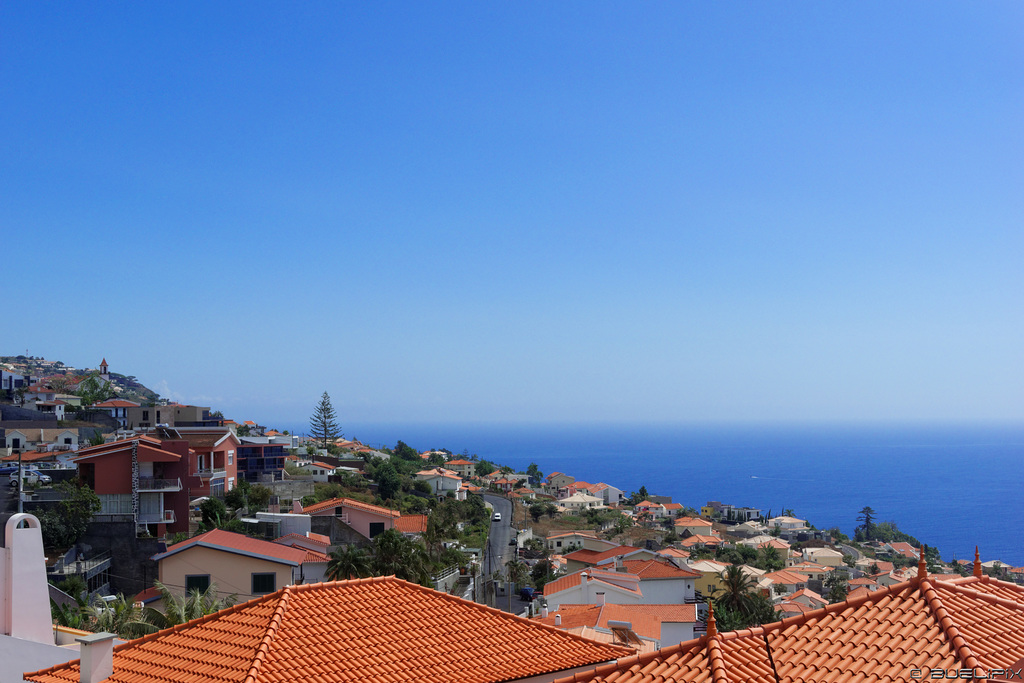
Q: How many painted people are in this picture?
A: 0